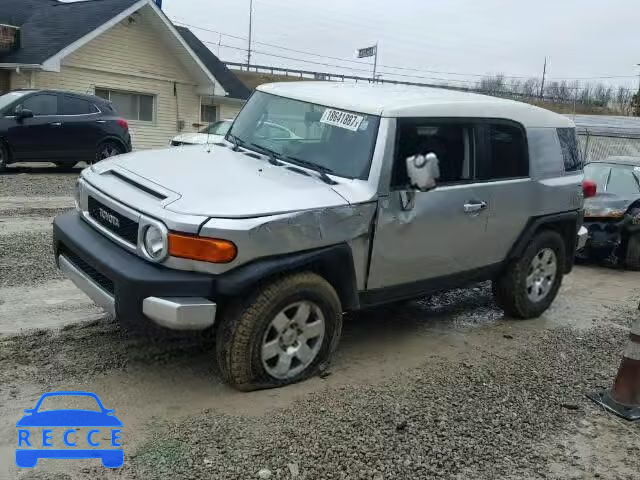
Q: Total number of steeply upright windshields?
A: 1